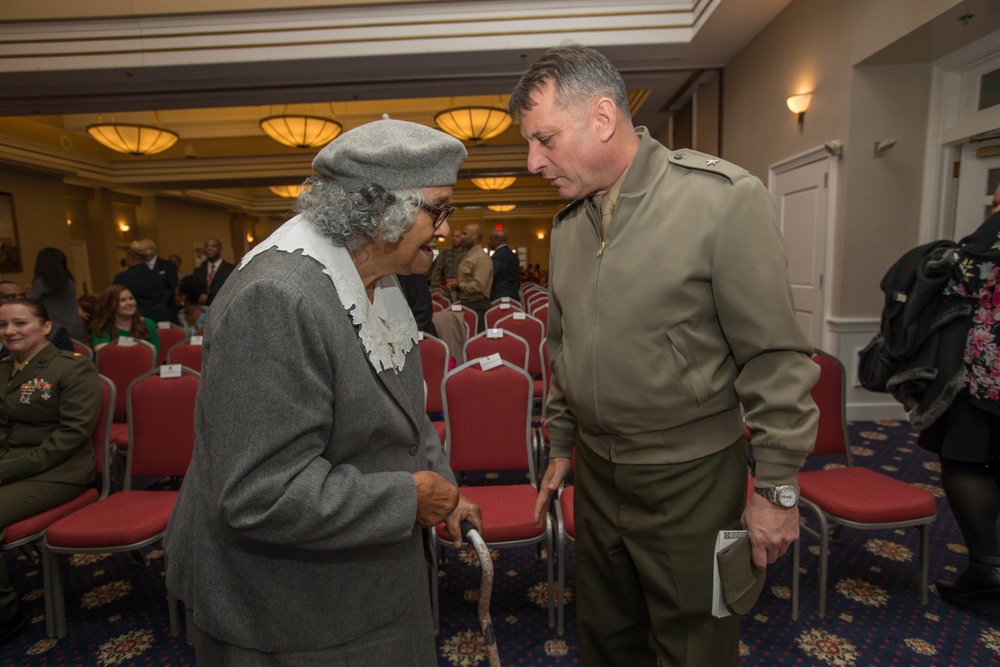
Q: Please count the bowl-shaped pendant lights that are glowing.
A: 6